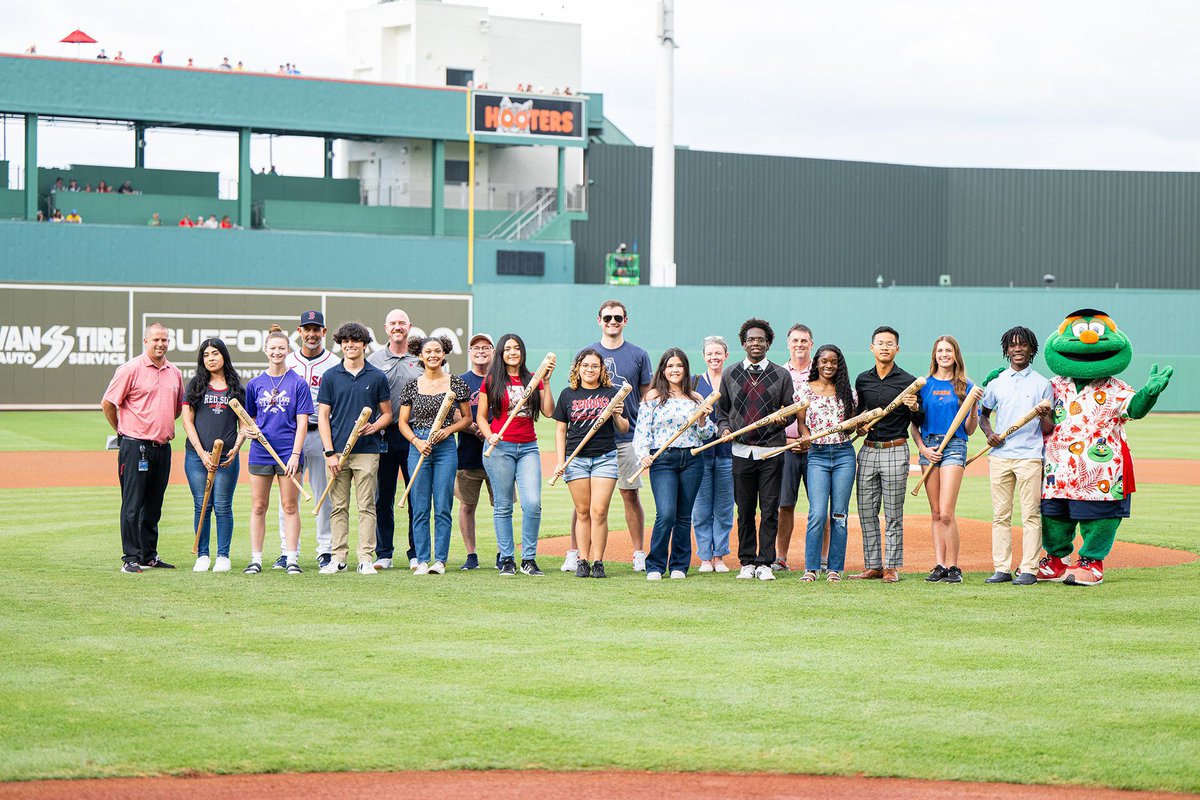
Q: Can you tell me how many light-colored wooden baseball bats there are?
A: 12